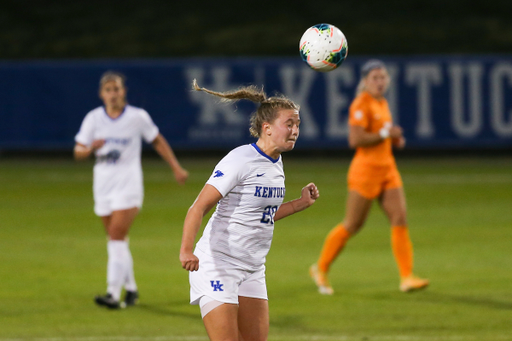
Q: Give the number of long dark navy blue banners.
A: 1